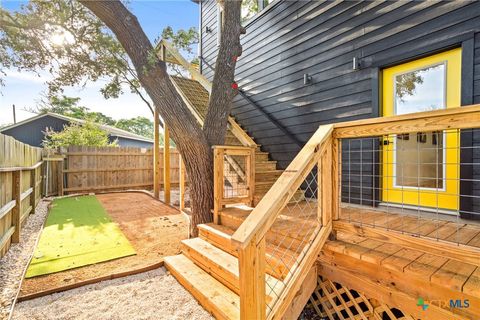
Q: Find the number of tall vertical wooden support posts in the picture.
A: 3